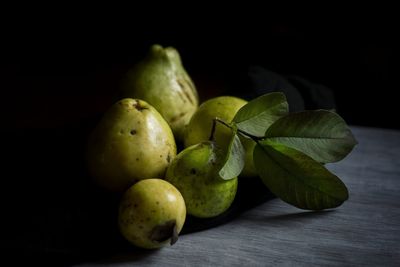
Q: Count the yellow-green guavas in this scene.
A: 5